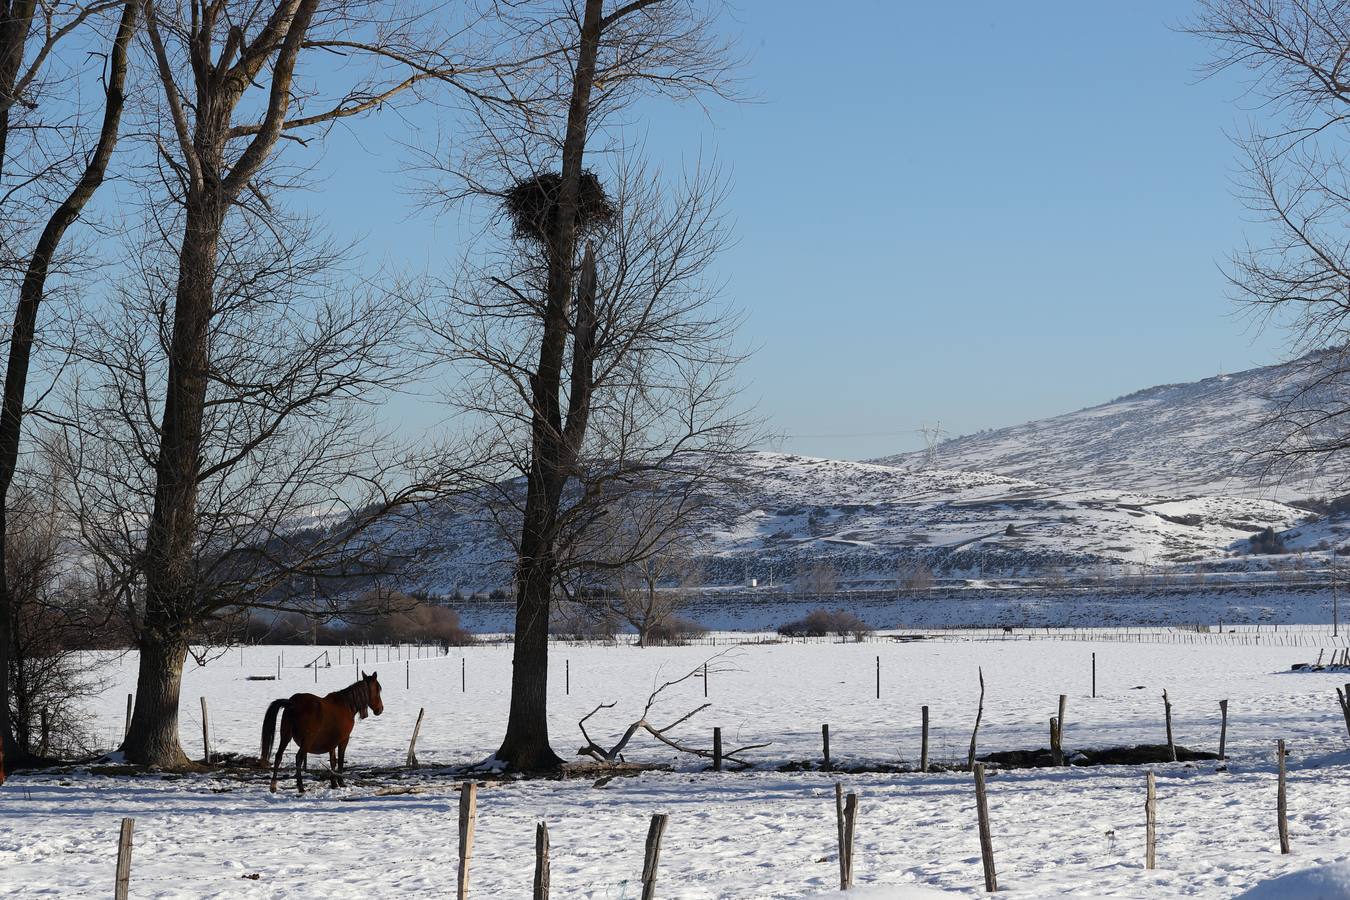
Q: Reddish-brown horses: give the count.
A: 1